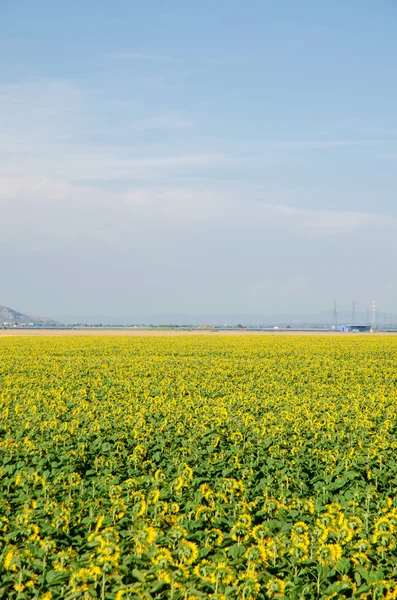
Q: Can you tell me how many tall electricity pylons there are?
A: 3